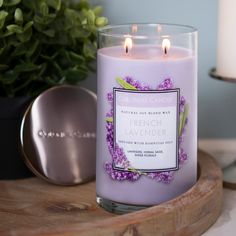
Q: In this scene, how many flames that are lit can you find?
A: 2